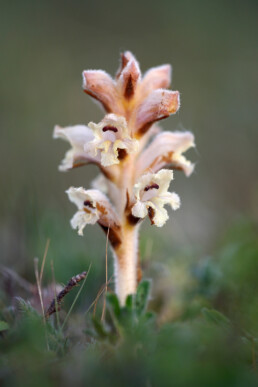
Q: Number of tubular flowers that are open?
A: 5